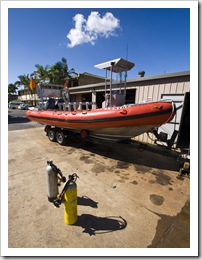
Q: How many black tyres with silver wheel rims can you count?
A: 2